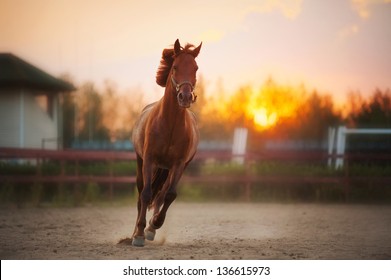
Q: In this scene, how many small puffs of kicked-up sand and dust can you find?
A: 2